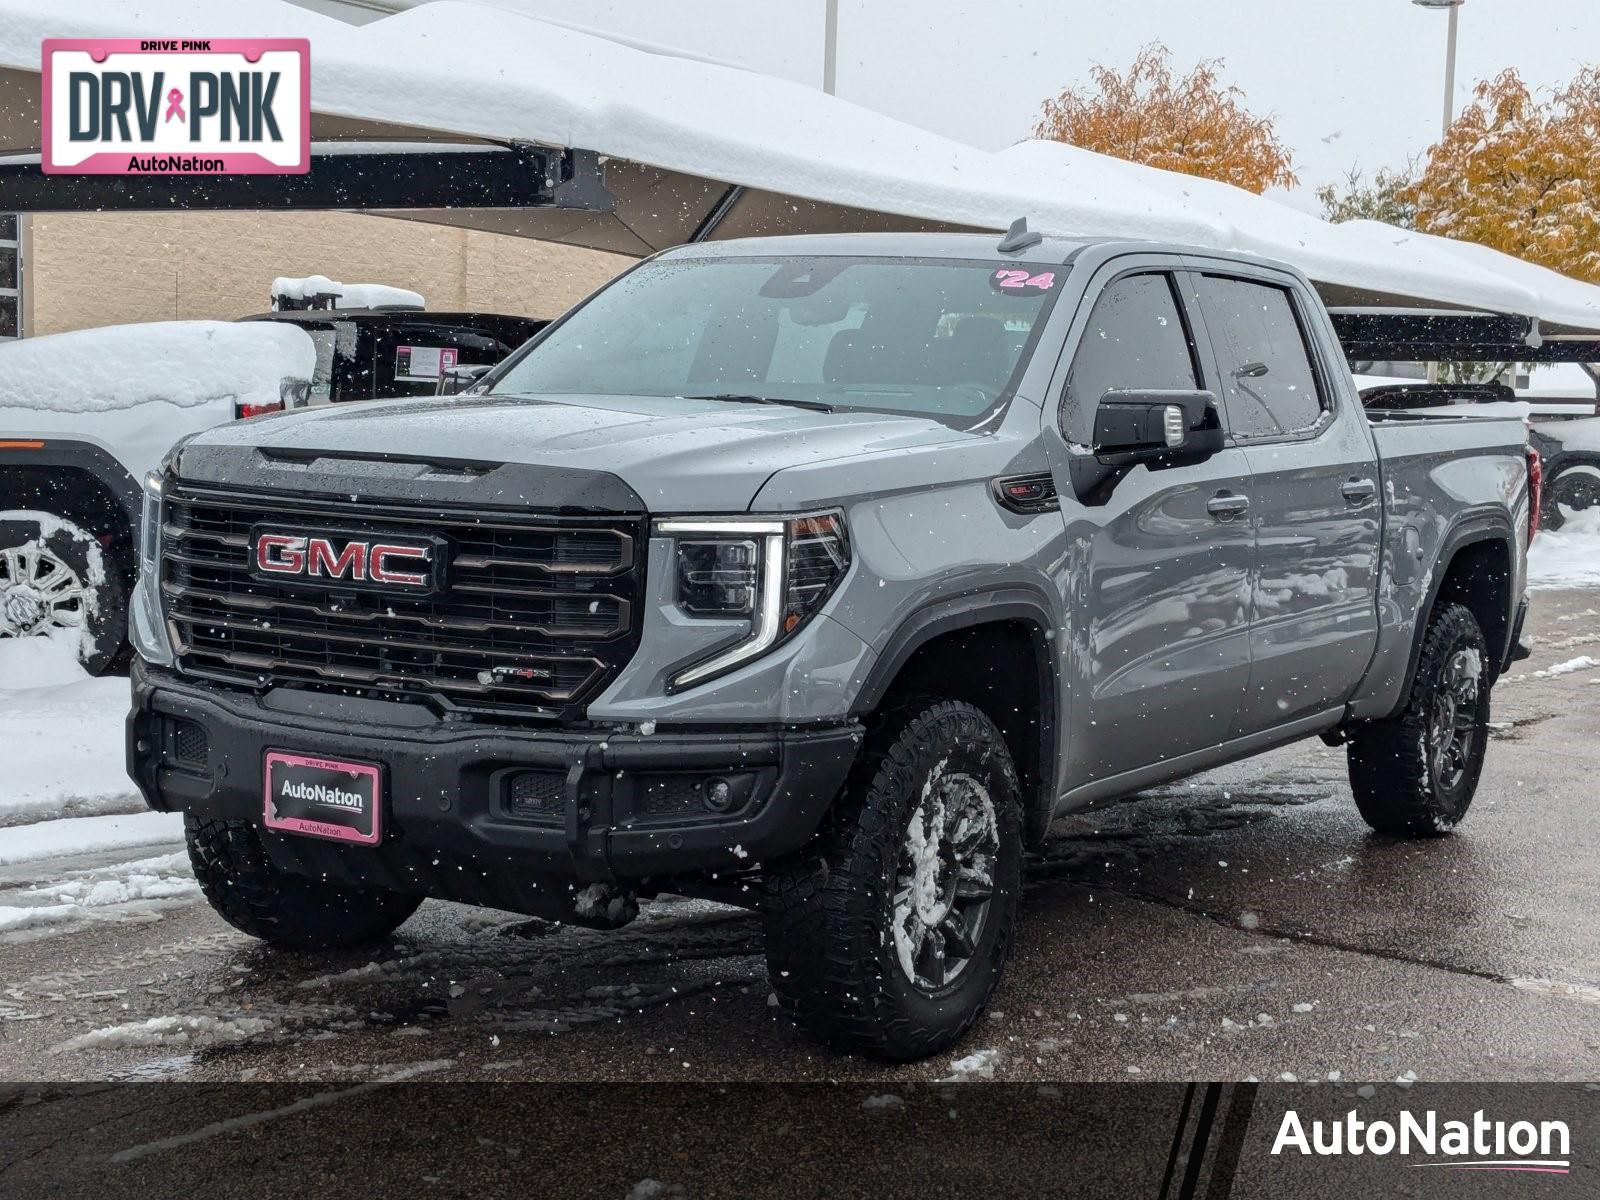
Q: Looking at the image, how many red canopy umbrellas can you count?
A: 0